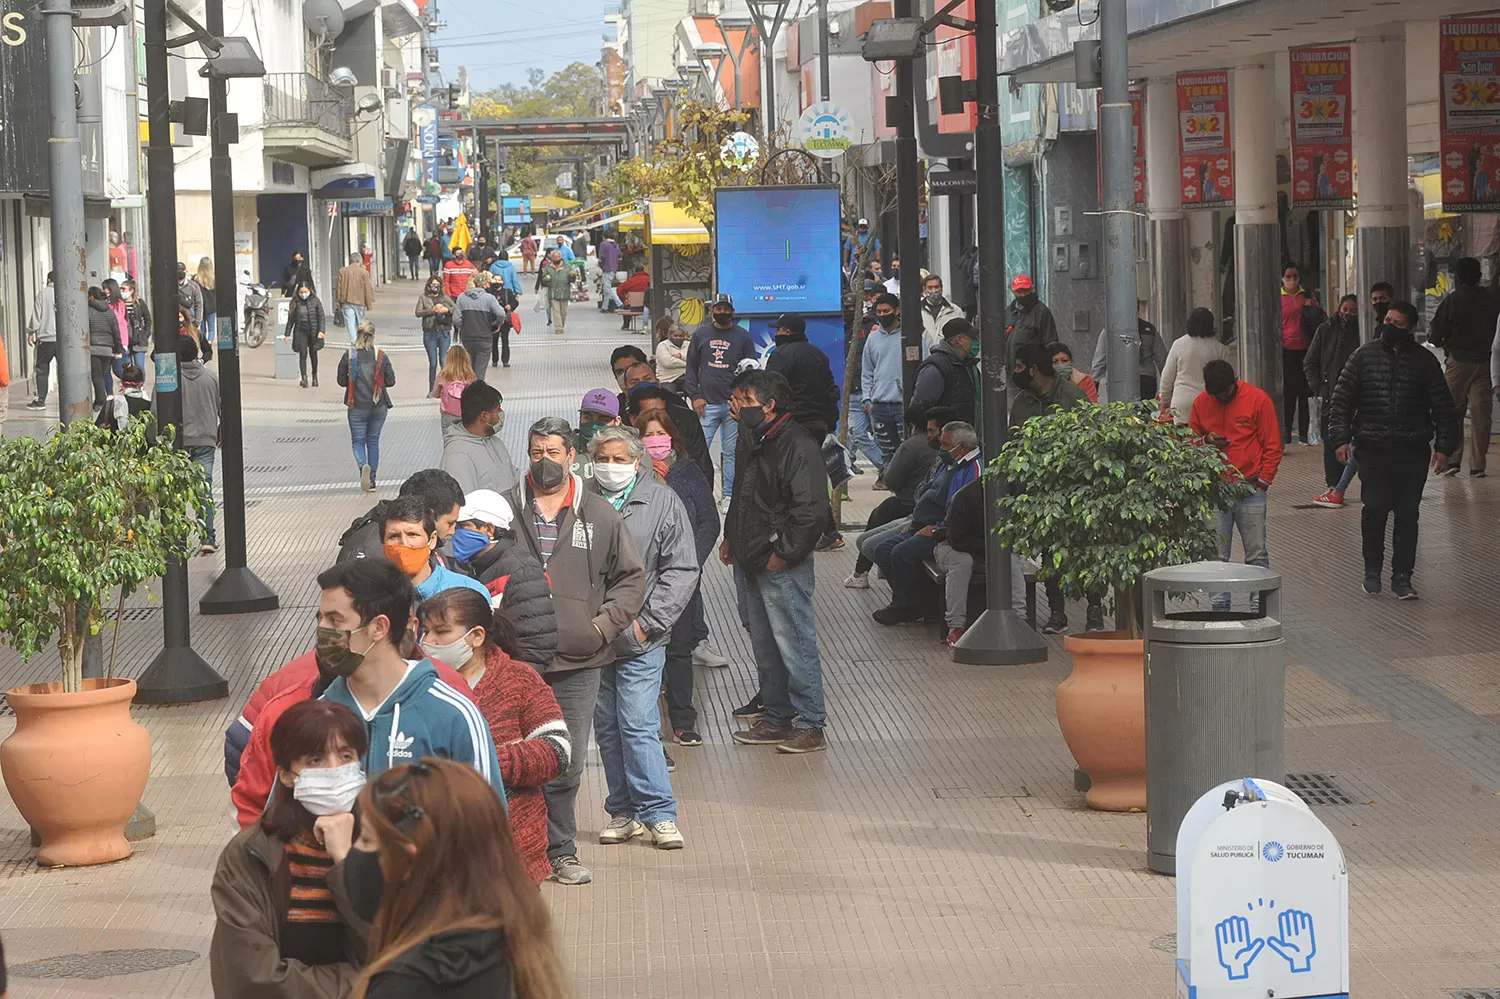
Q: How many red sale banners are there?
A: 4